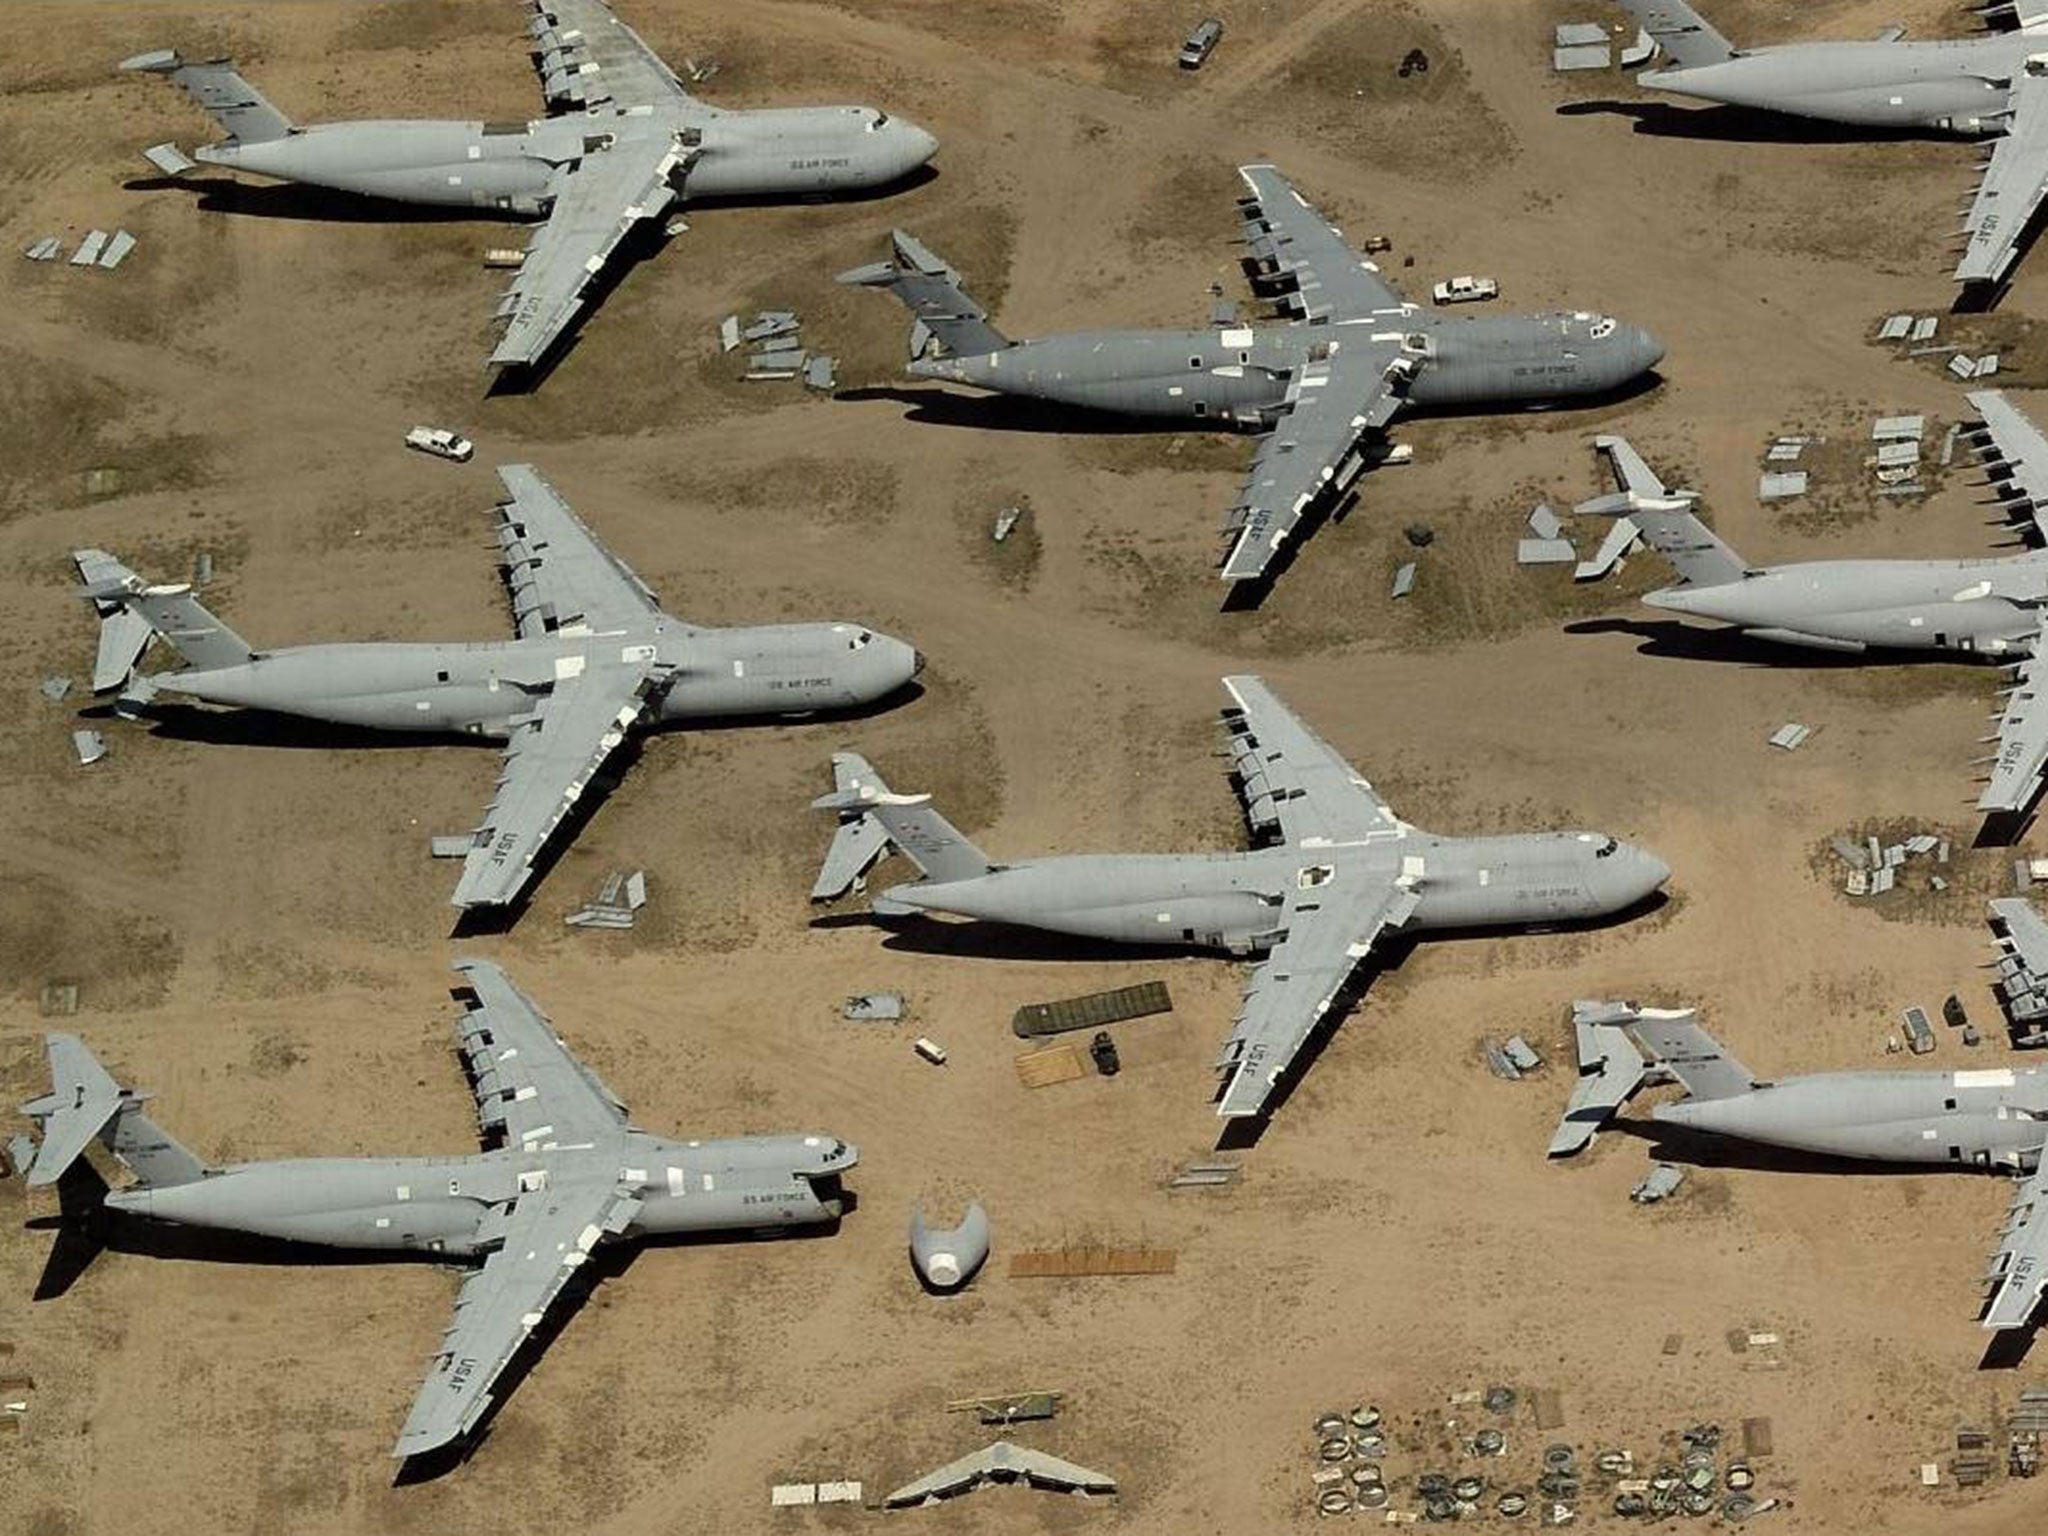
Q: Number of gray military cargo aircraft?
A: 8